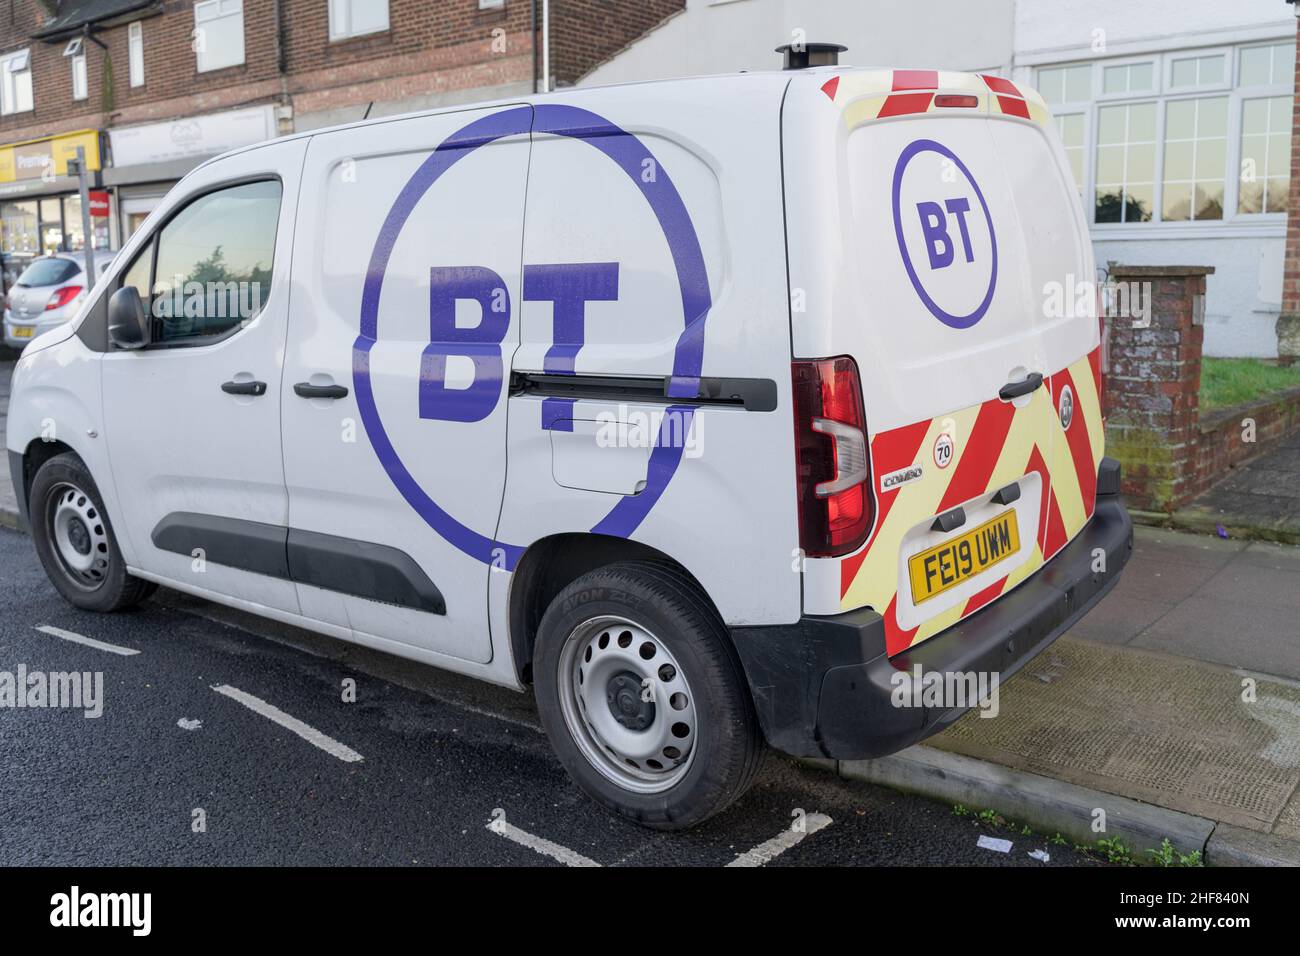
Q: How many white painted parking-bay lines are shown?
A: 4